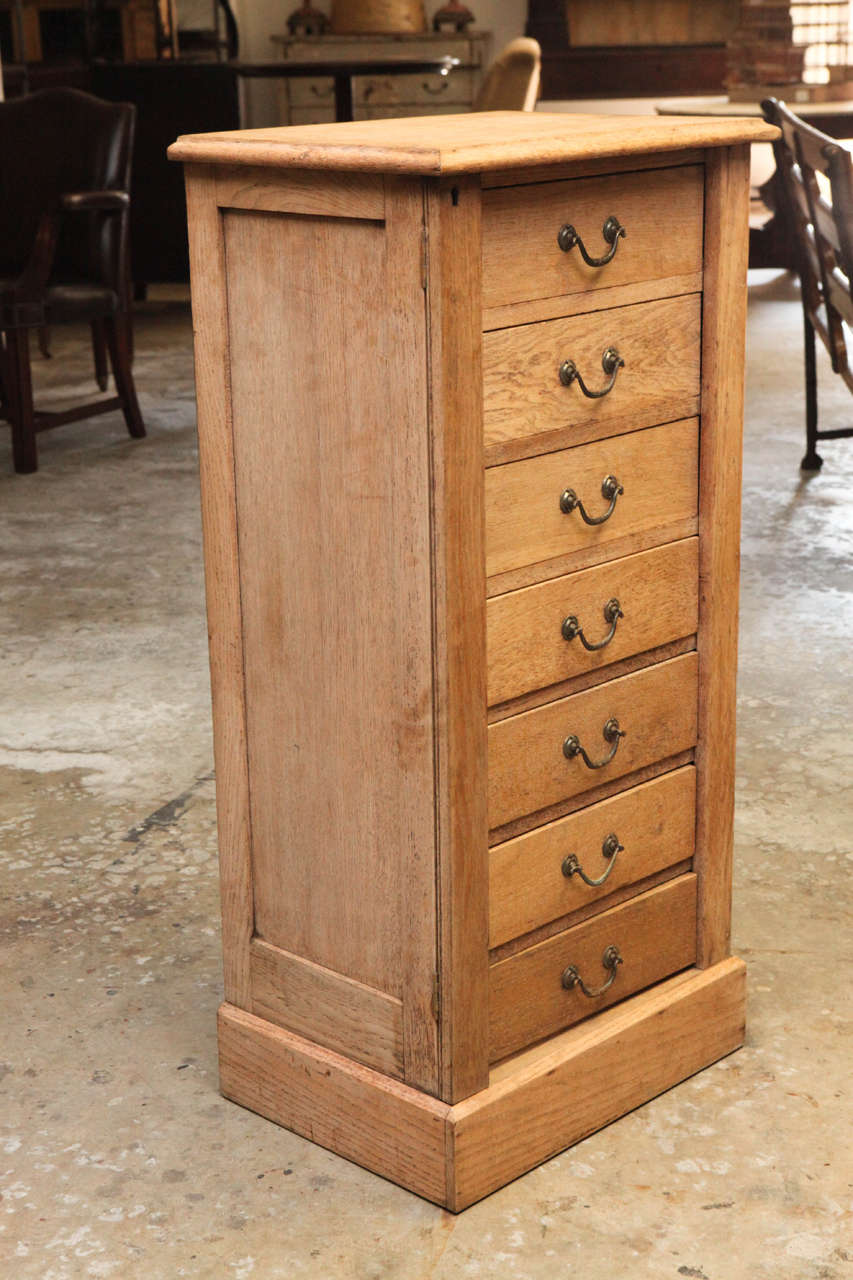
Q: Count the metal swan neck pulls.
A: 7